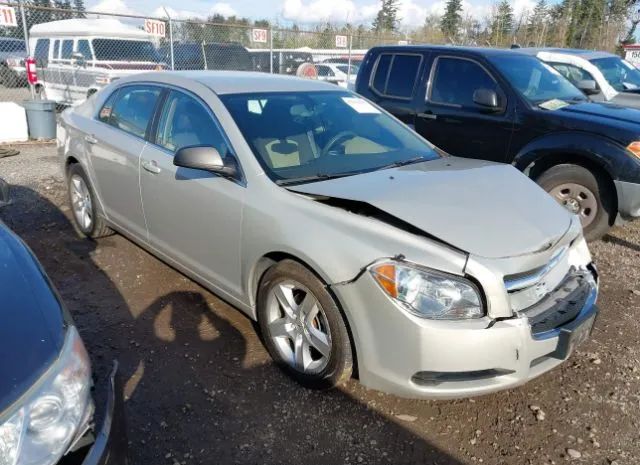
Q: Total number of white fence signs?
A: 4